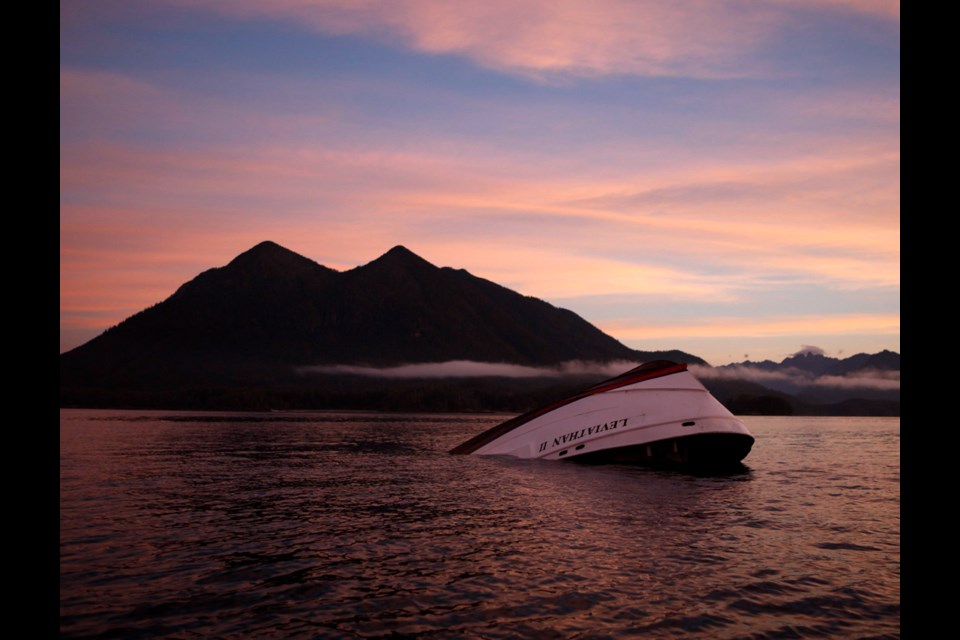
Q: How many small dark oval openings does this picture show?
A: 3